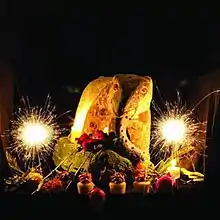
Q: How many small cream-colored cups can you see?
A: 3